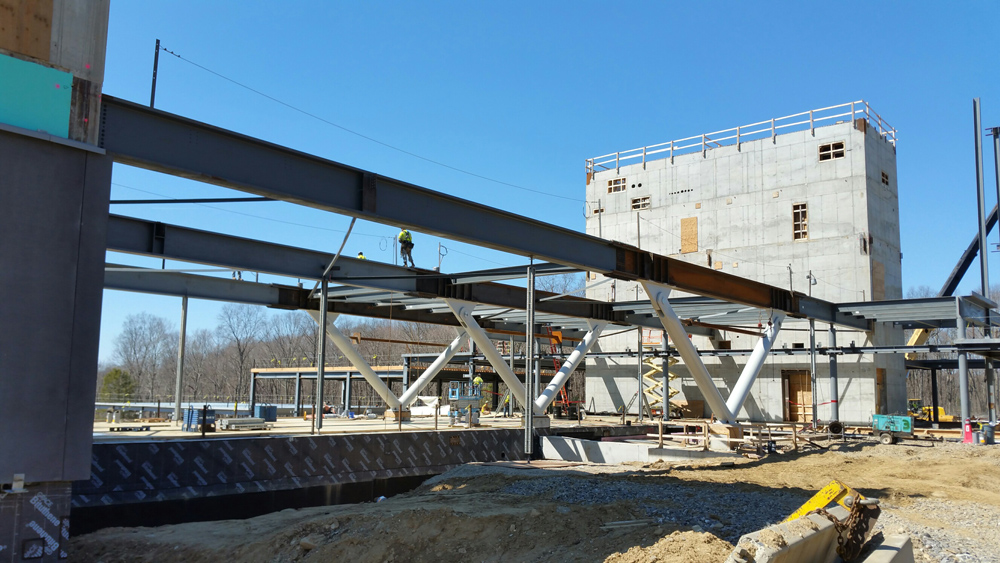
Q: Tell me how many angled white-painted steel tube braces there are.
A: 6